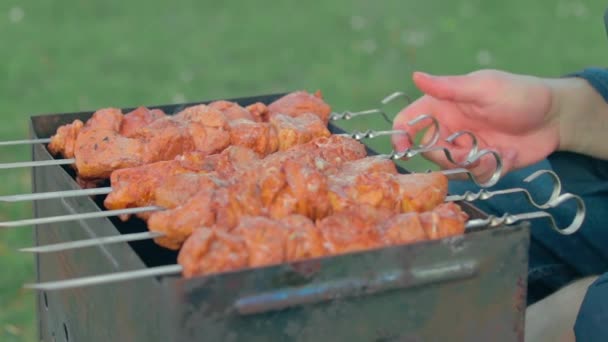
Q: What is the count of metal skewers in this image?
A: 6